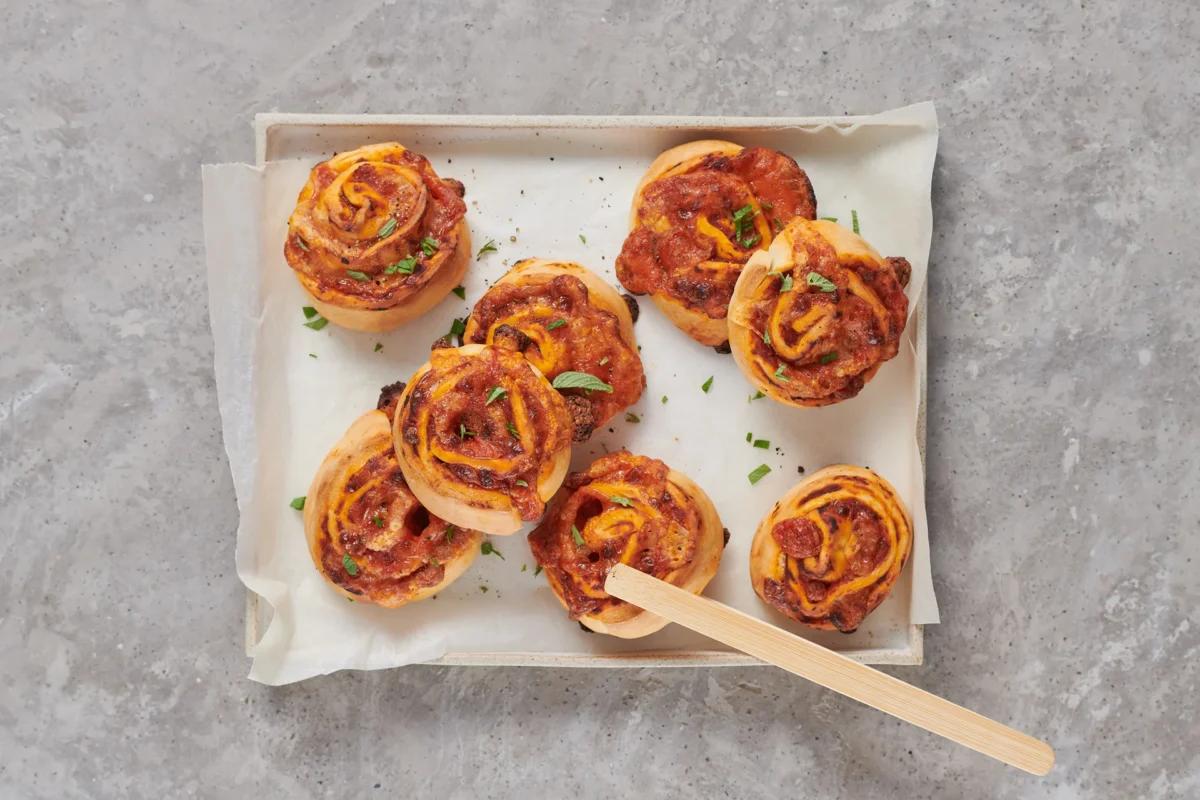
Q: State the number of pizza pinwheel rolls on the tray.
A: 8